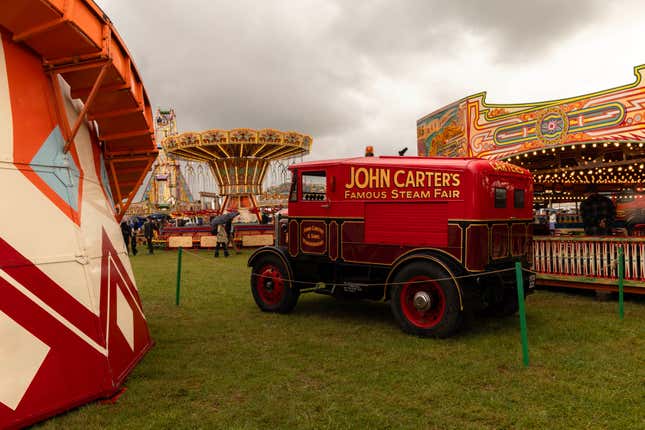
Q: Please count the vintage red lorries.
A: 1